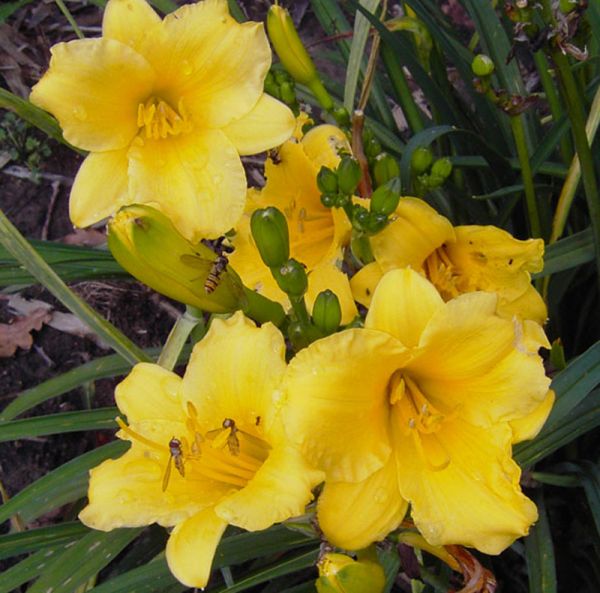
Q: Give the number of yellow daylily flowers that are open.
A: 5